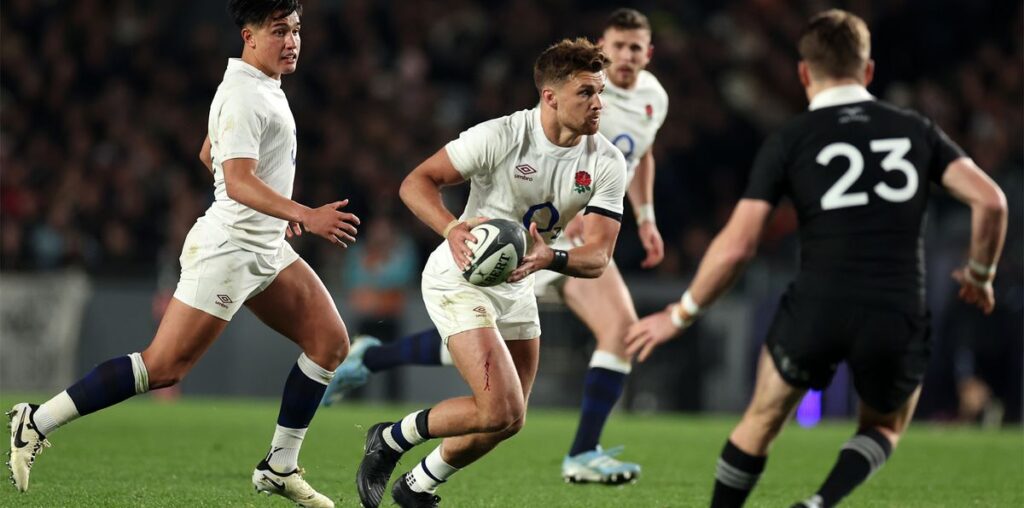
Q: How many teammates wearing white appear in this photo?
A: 3